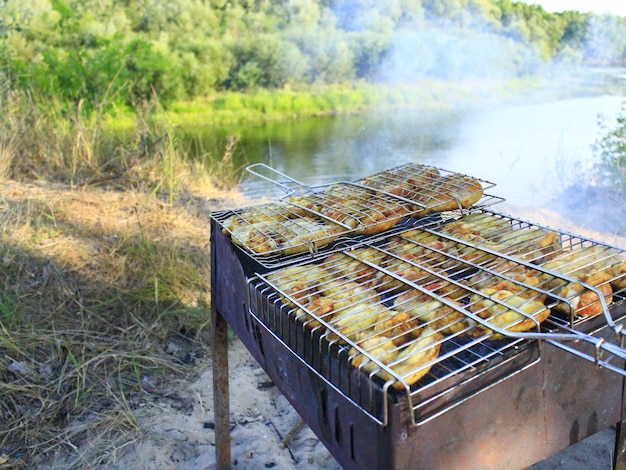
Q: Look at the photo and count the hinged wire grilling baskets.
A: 2